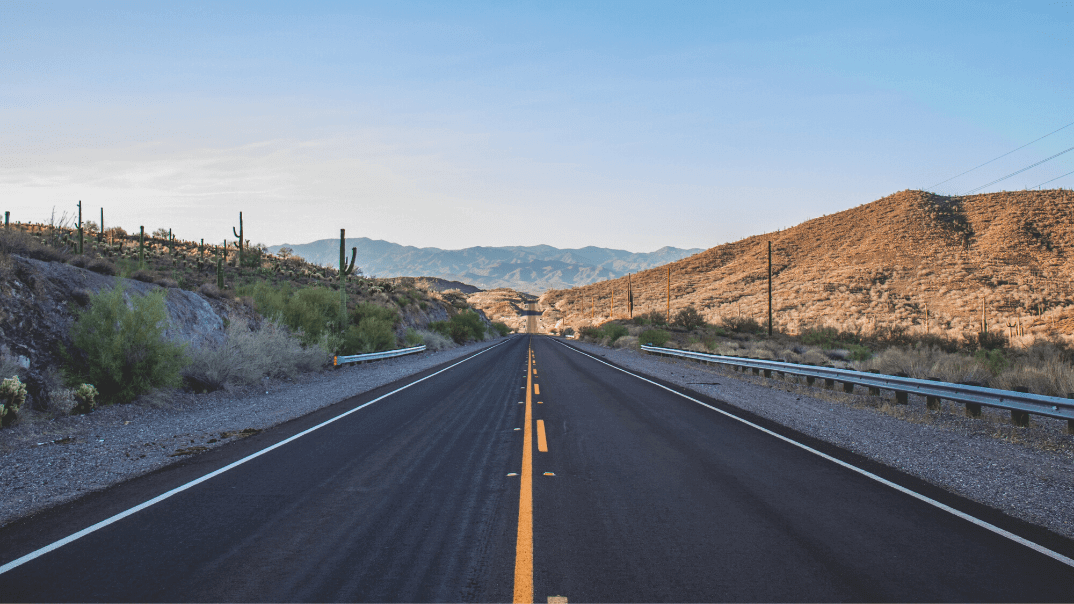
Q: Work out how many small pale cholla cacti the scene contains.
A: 2